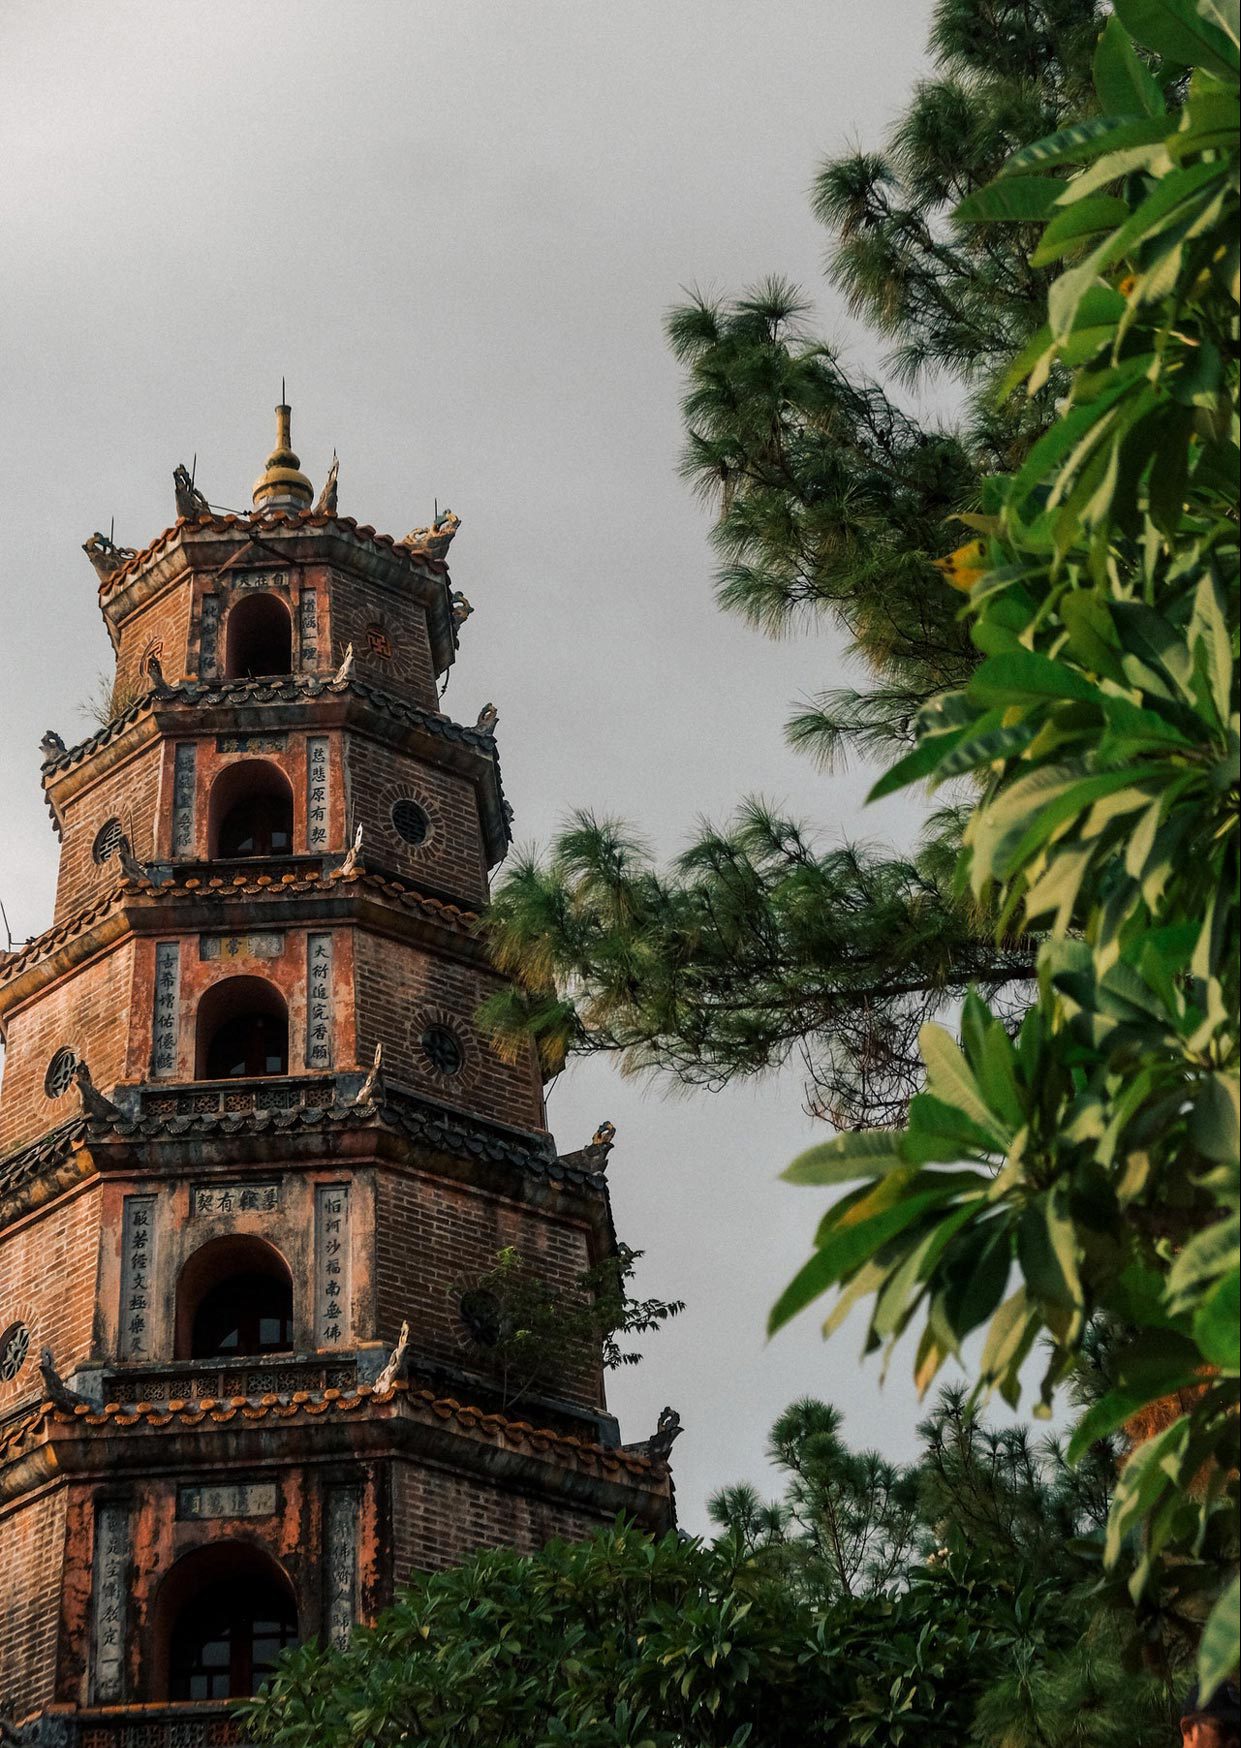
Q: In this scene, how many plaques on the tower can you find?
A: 15